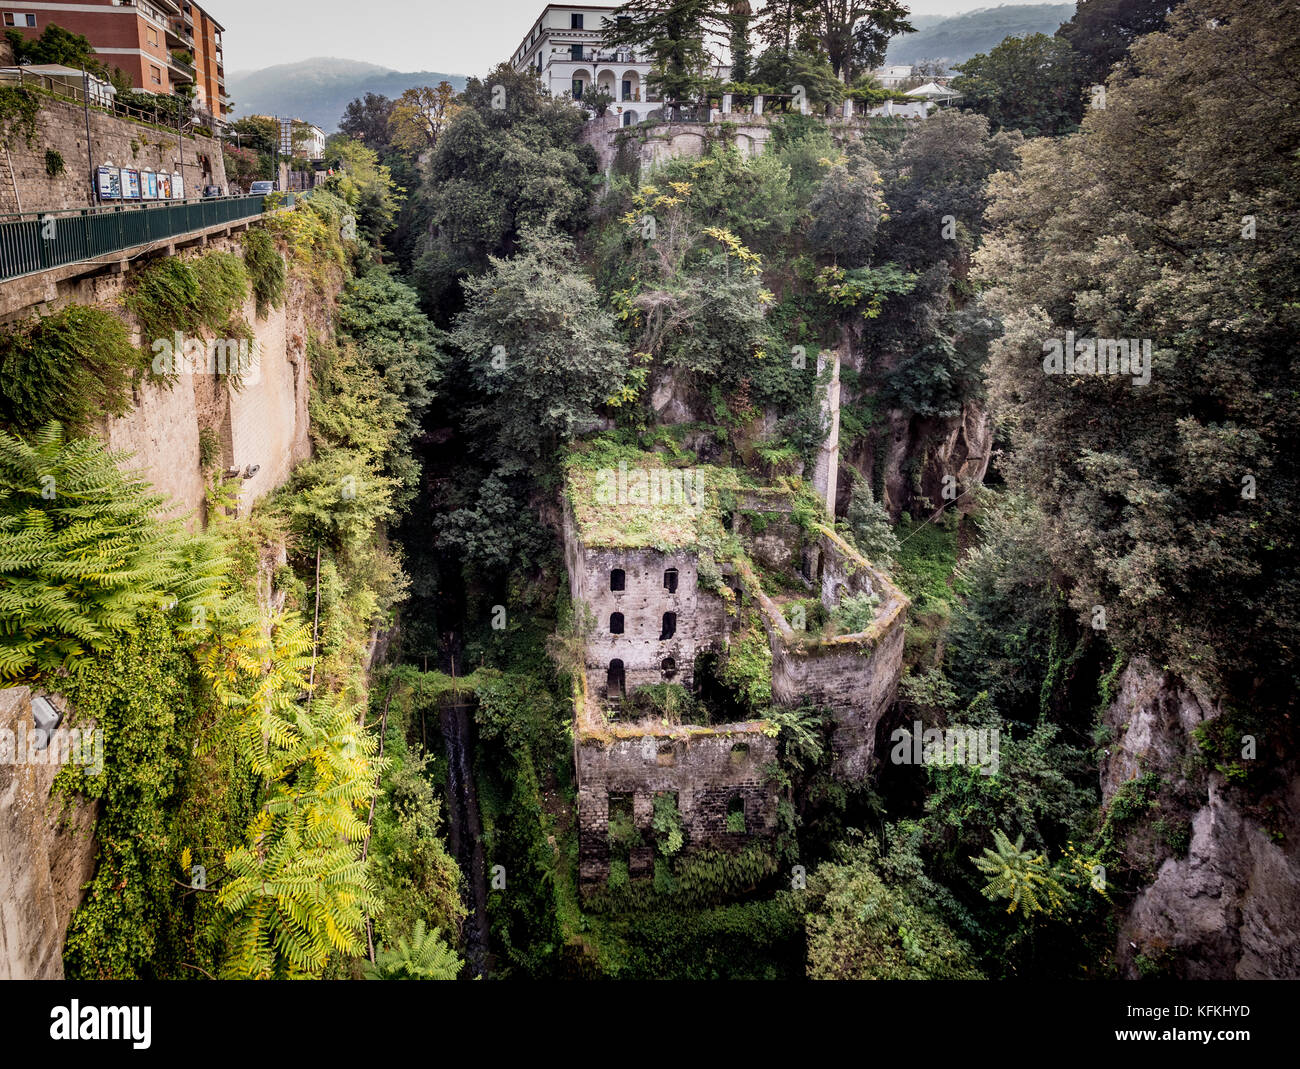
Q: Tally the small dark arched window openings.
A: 6